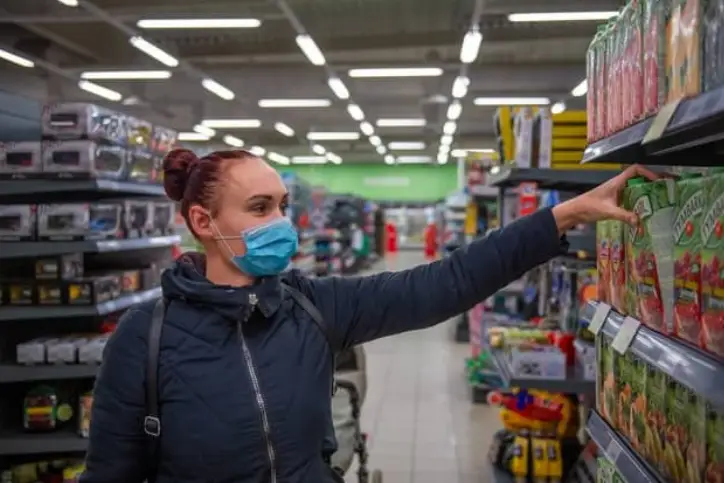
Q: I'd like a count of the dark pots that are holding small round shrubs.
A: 0